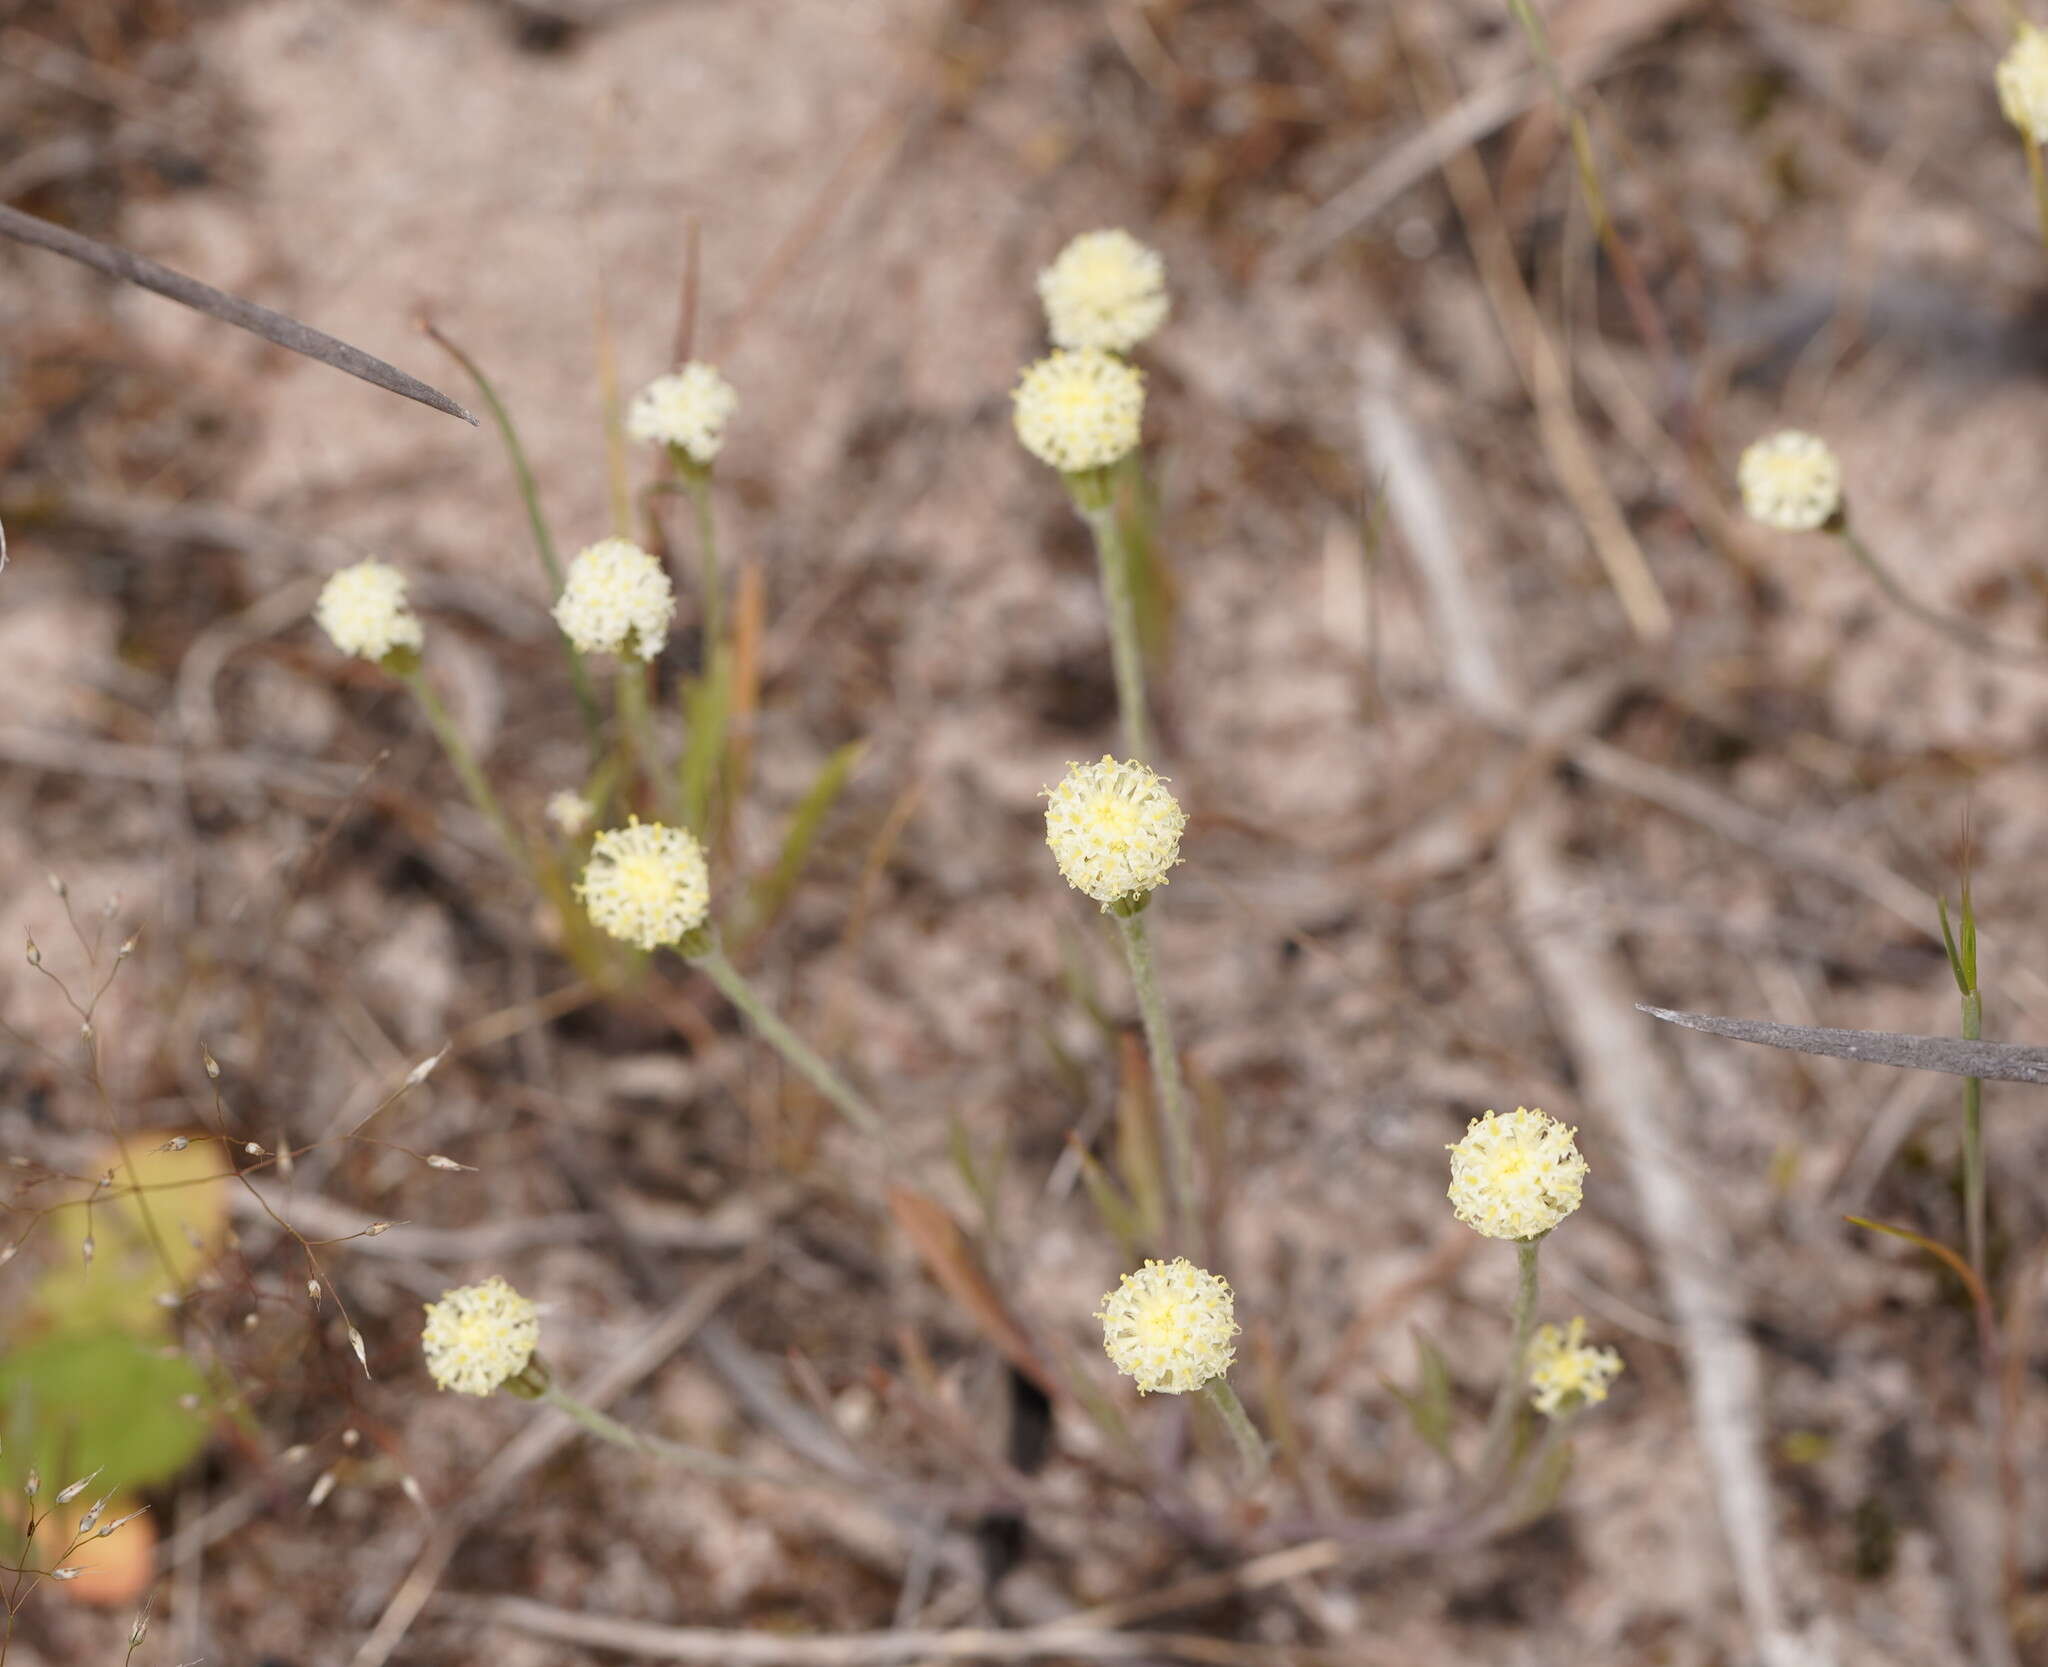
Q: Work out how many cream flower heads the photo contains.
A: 14